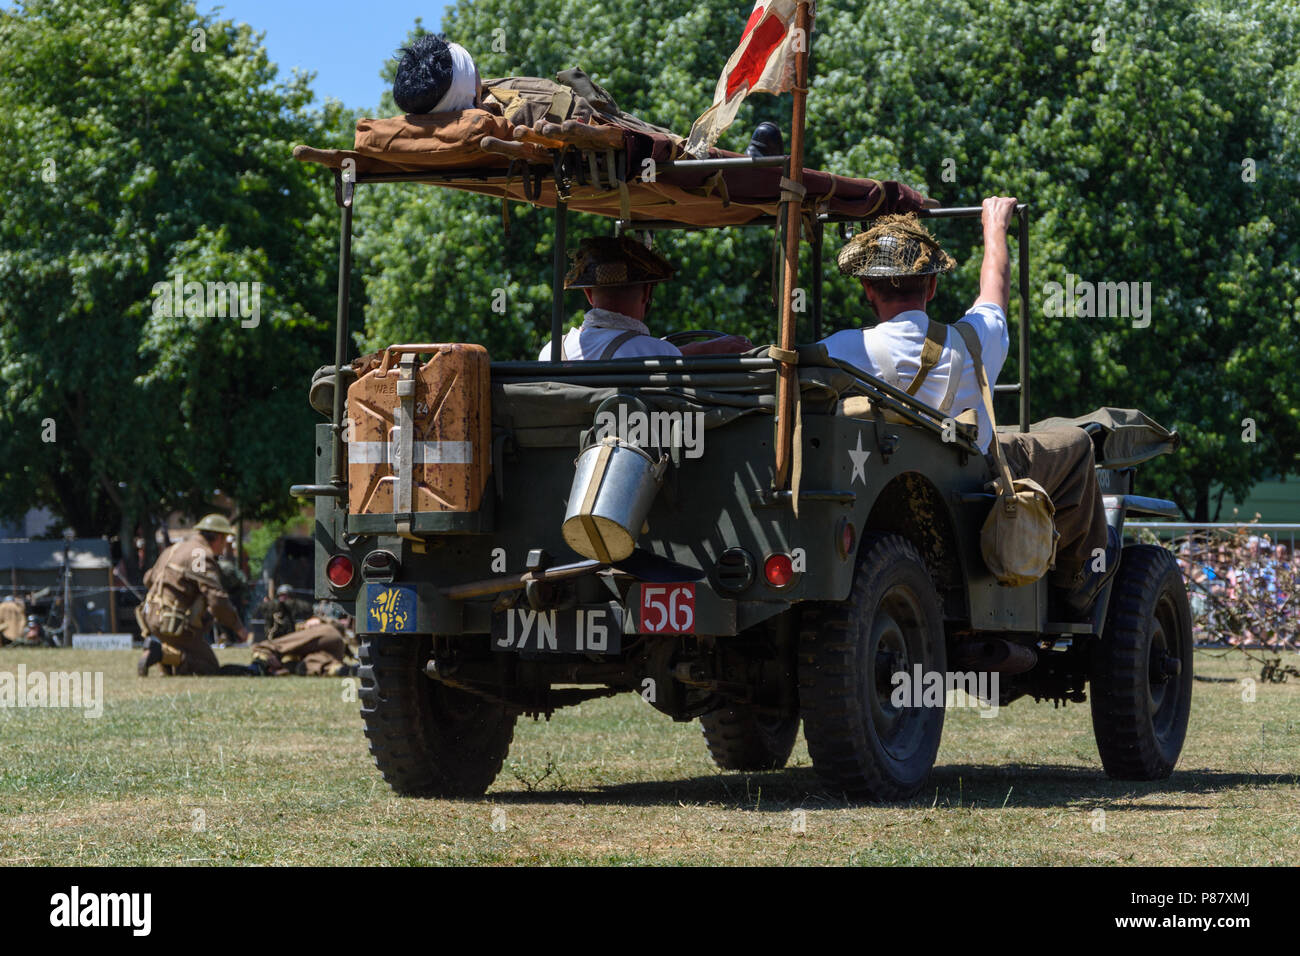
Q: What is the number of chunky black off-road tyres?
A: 4